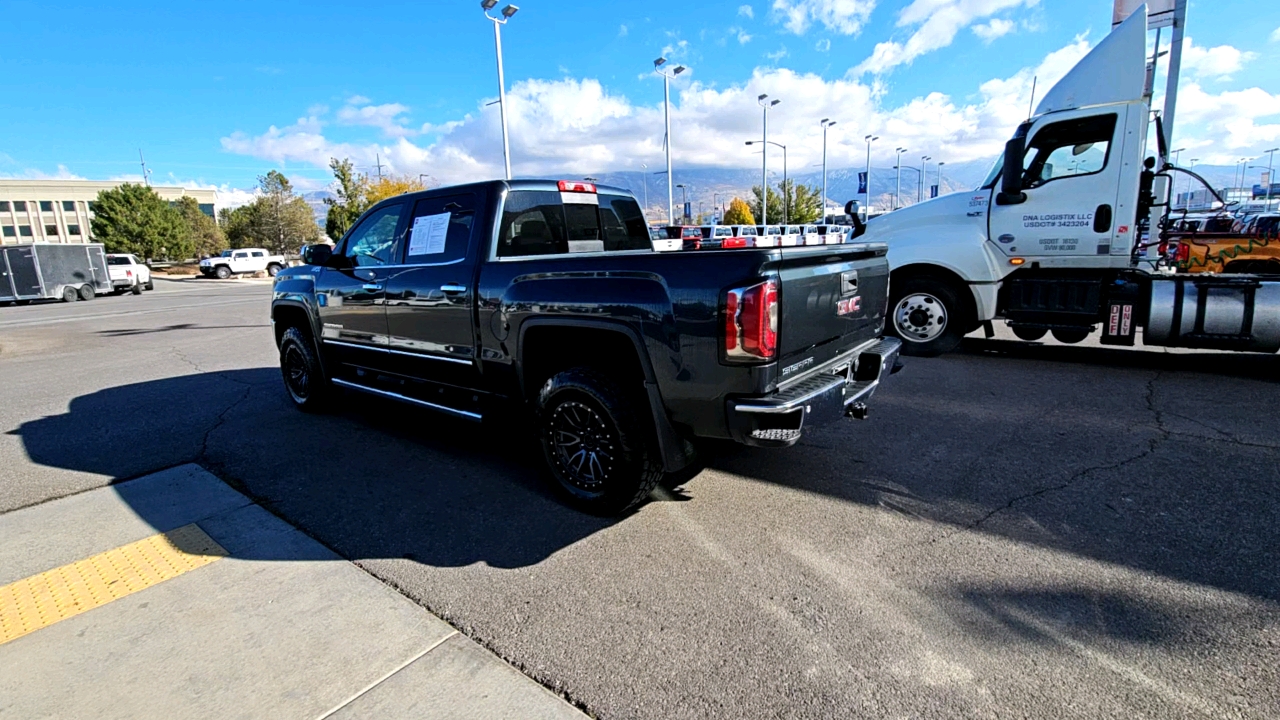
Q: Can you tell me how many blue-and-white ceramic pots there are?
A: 0